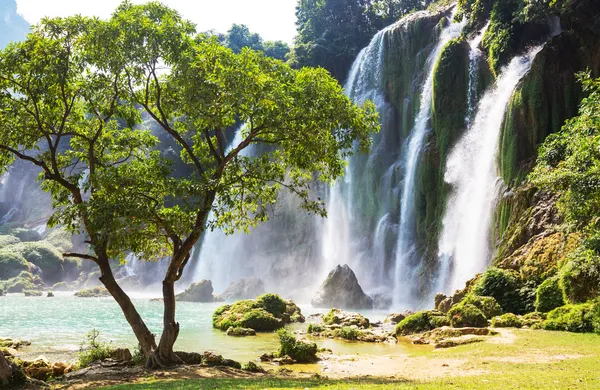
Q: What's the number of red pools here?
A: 0